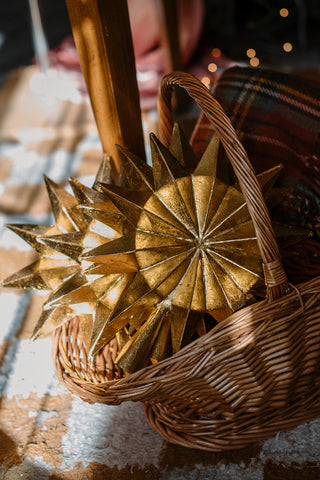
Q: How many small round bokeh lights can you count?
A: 7